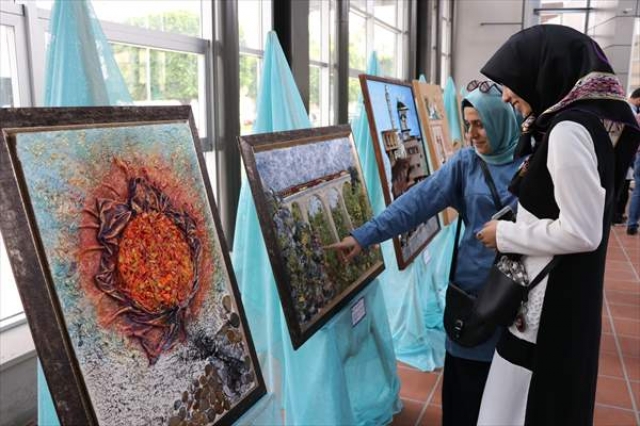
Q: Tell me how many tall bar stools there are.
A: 0